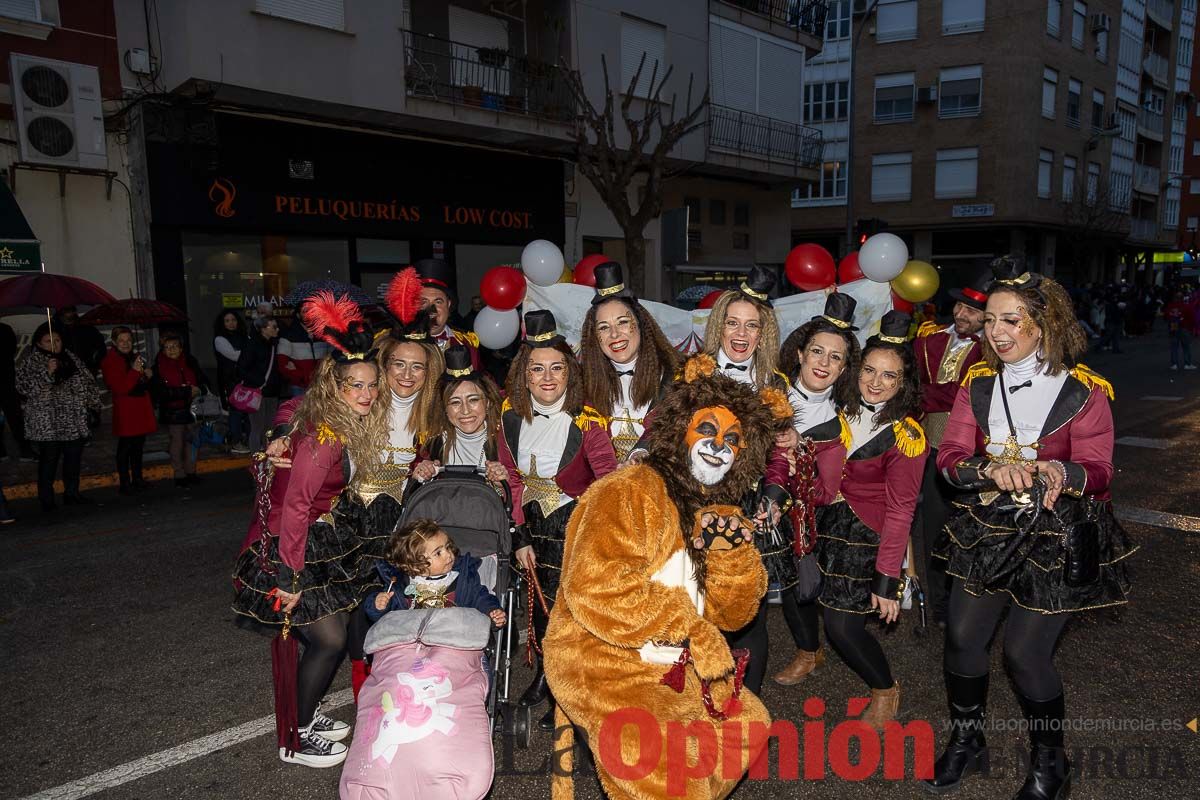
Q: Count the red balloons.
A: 6